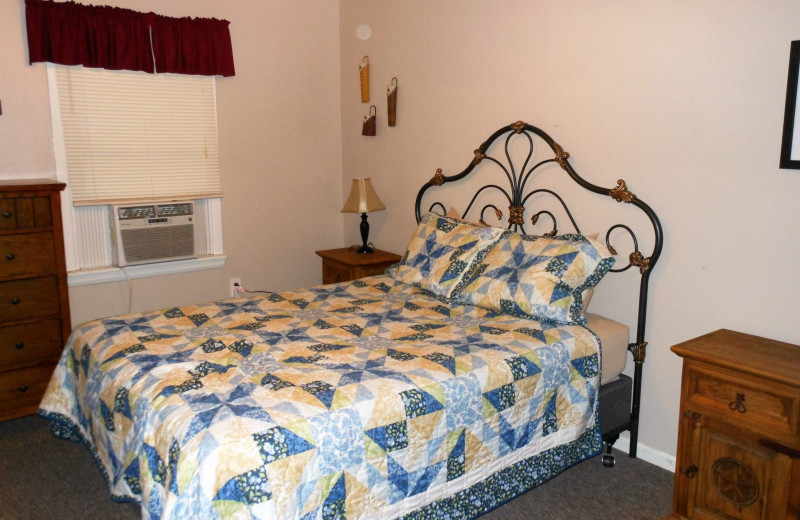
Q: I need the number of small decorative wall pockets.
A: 3